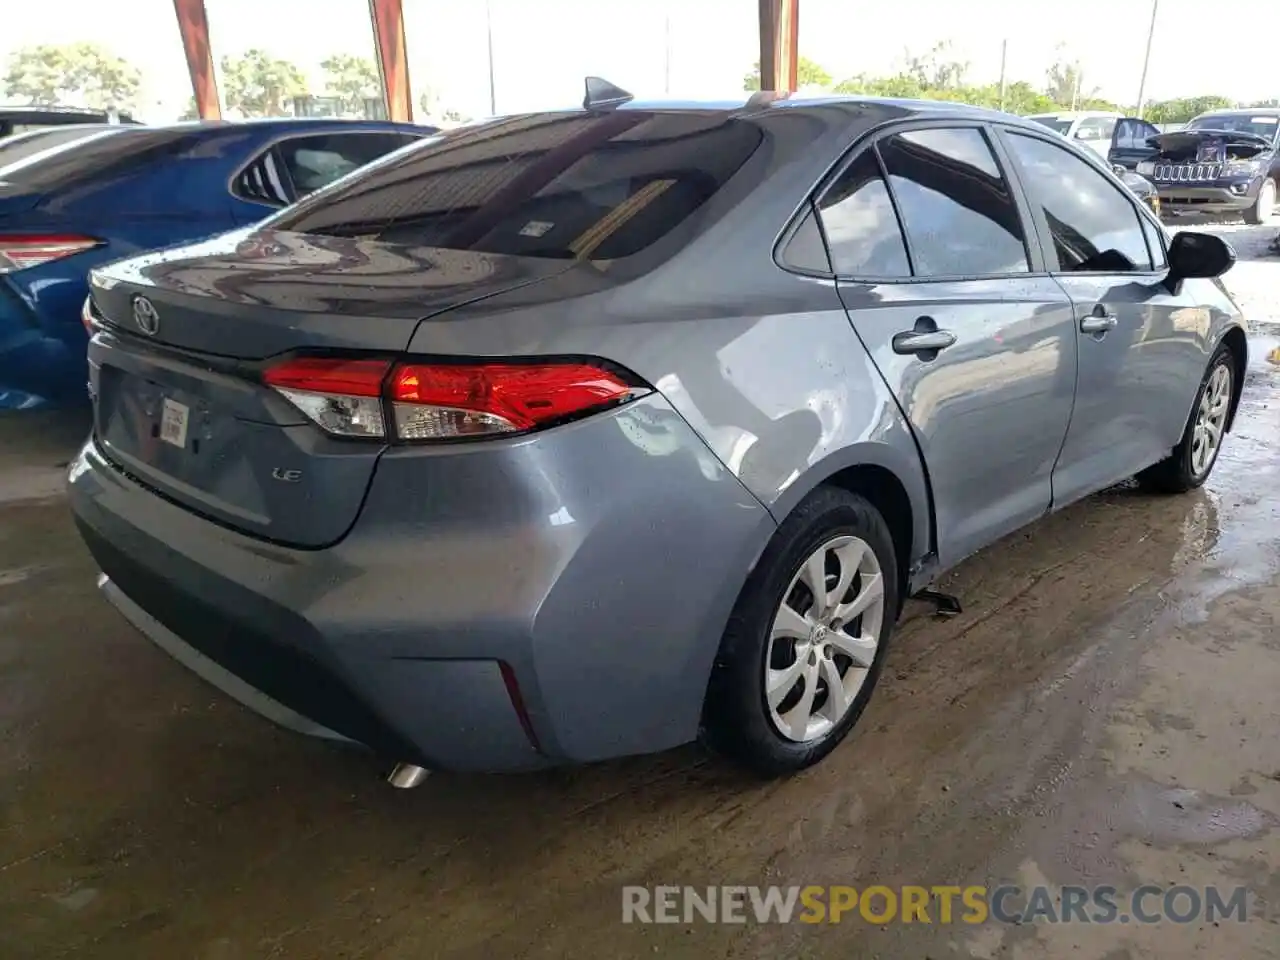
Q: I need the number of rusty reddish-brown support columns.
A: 3